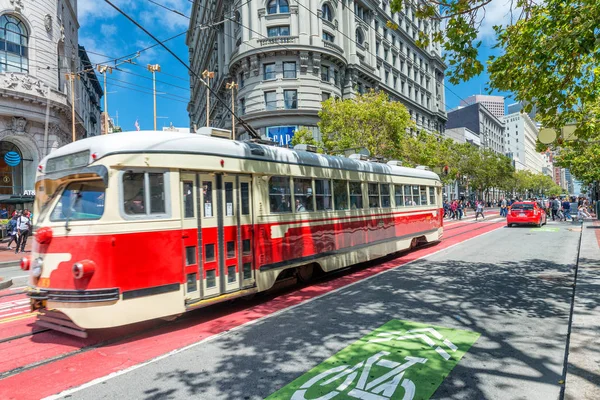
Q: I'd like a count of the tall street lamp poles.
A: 5